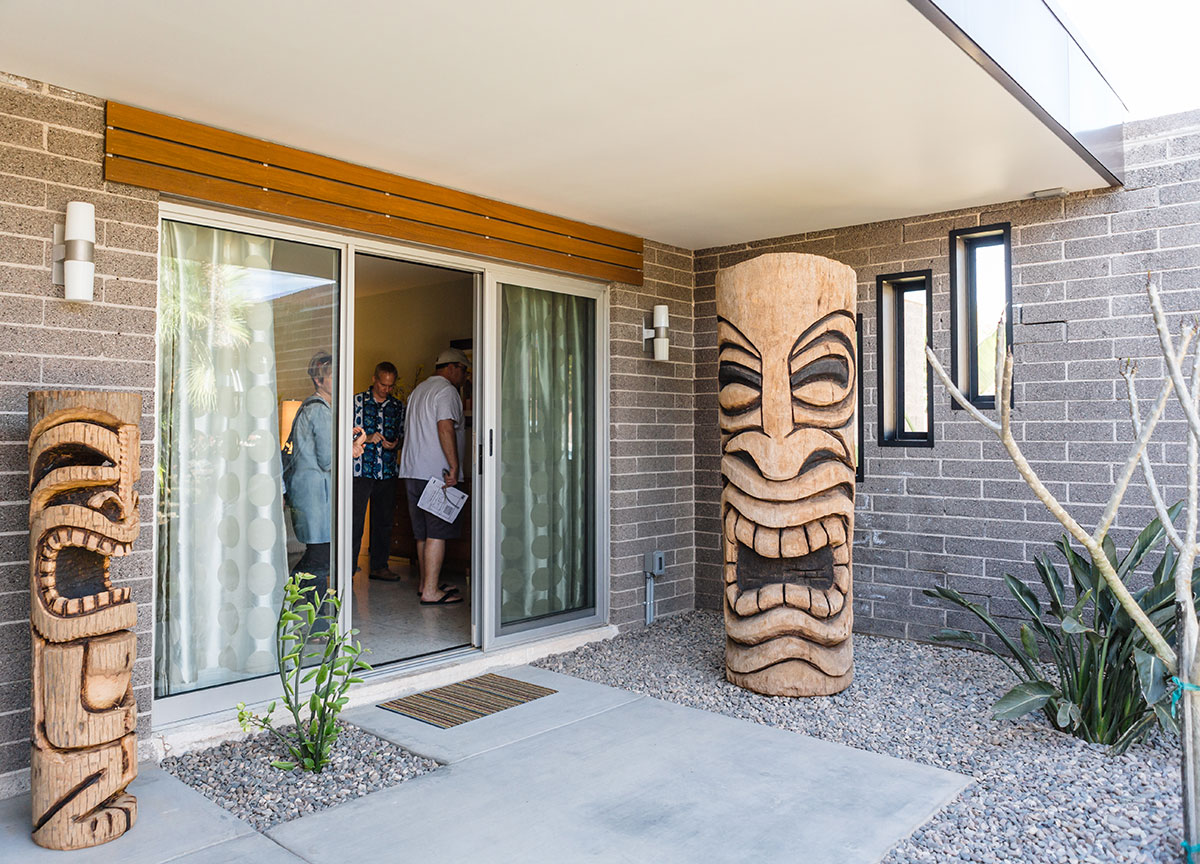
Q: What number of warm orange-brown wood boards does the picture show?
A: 3